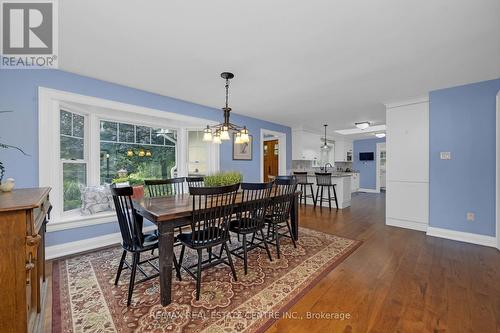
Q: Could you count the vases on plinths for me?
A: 0